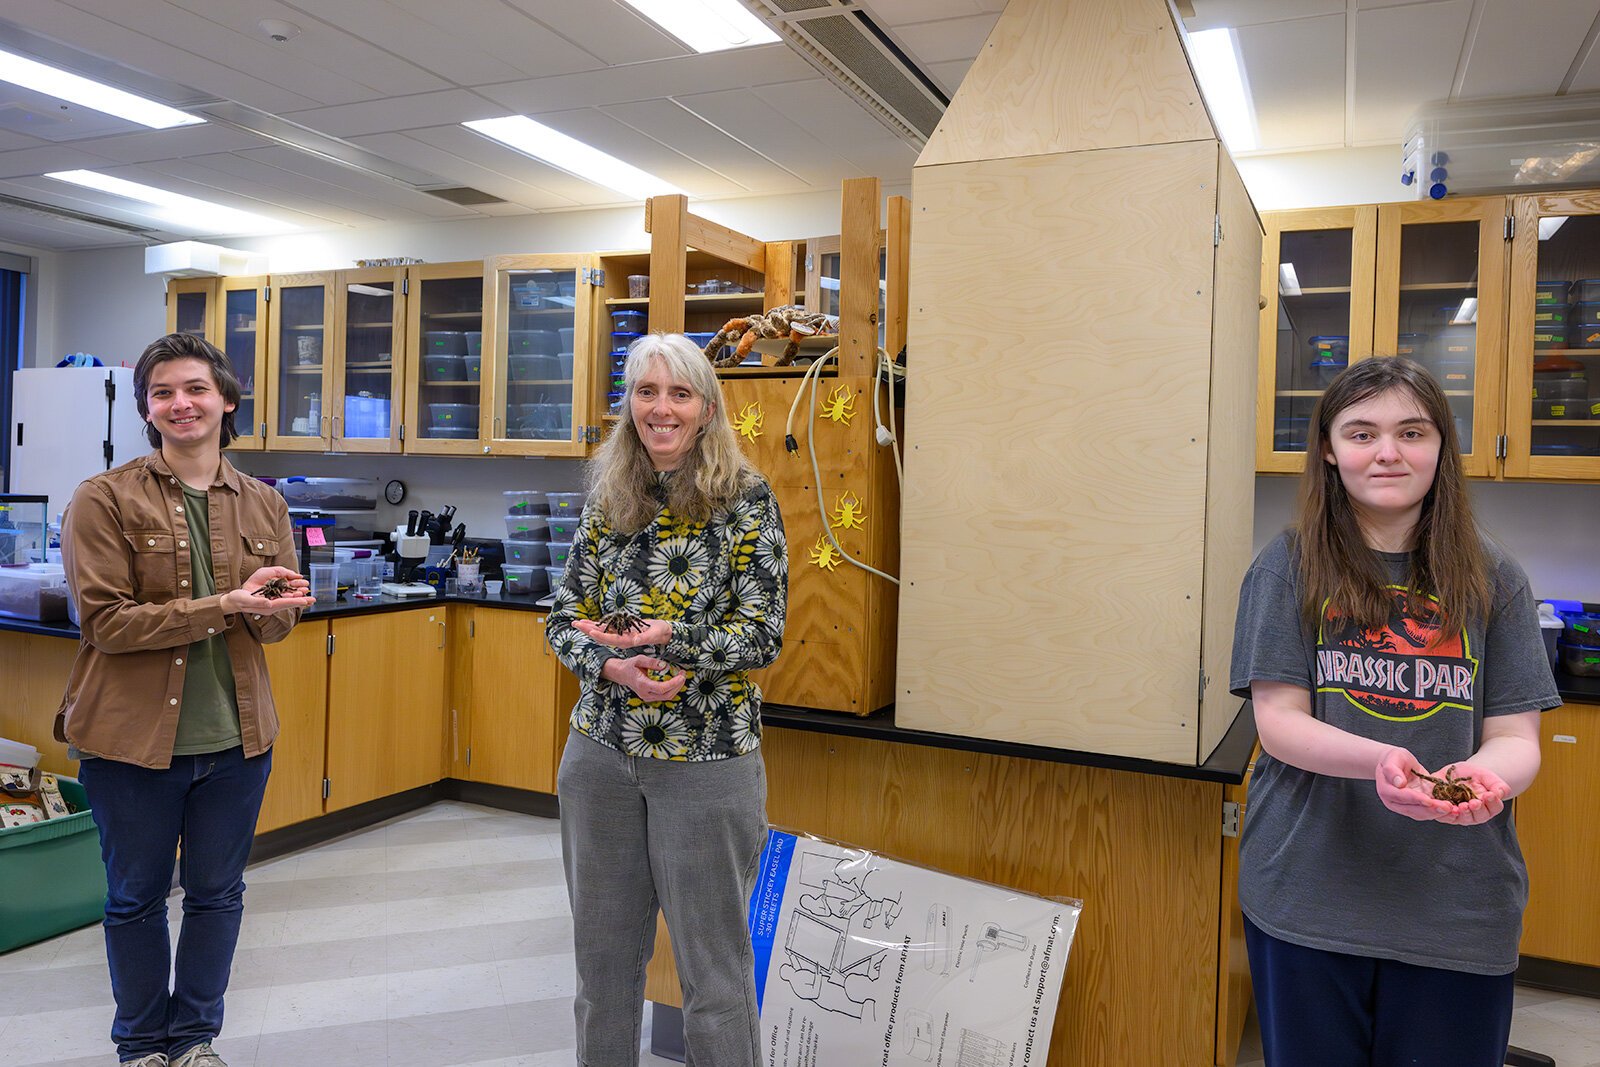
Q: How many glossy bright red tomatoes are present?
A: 0